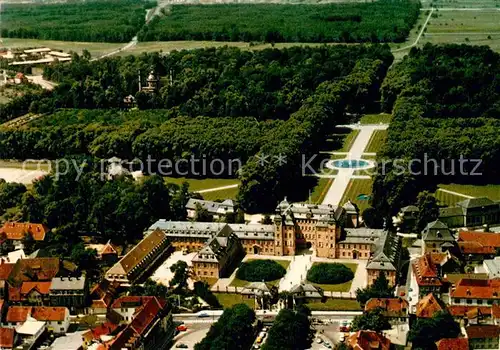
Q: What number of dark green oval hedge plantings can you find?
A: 2